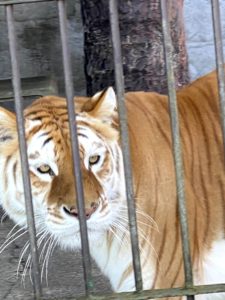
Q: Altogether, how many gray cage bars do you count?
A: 5